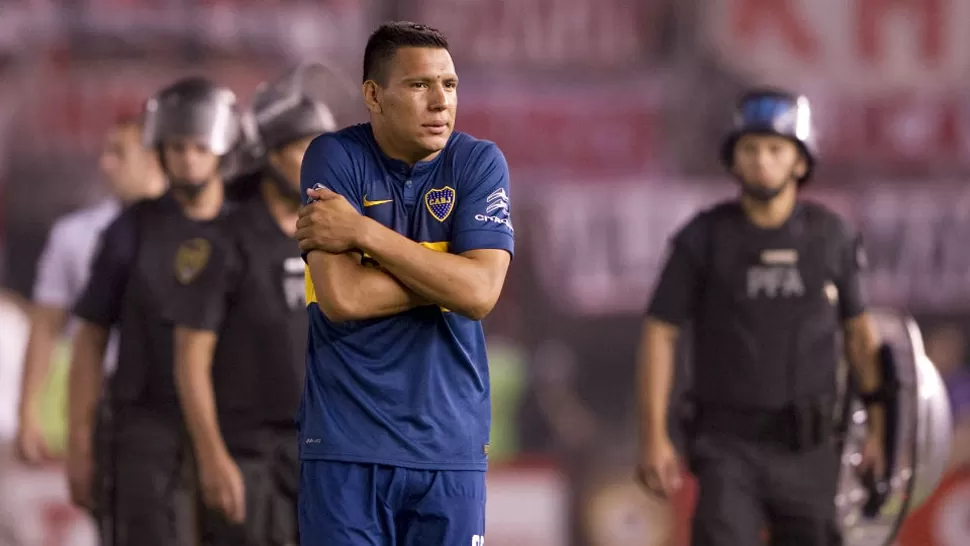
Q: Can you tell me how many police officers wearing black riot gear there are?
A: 3